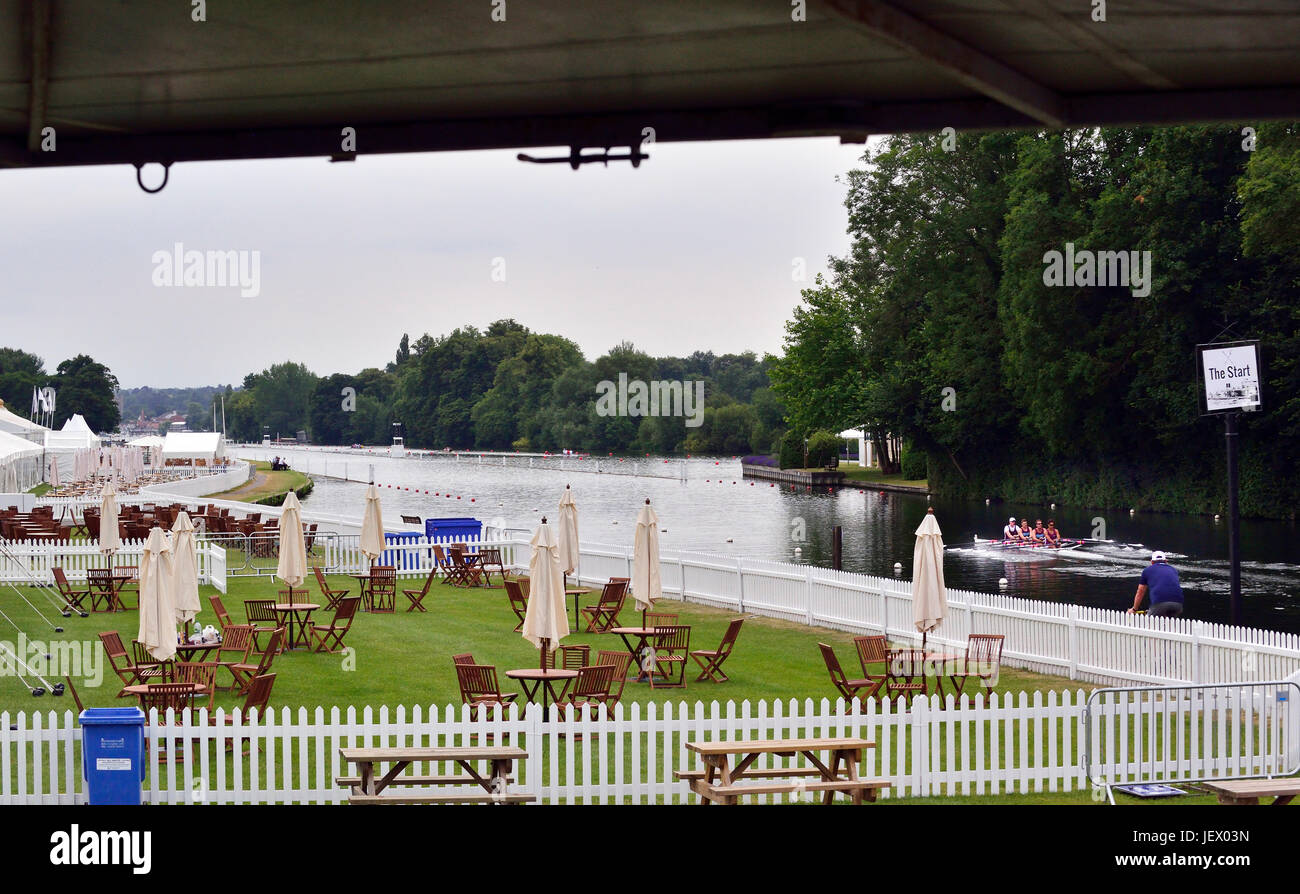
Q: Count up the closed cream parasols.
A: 9